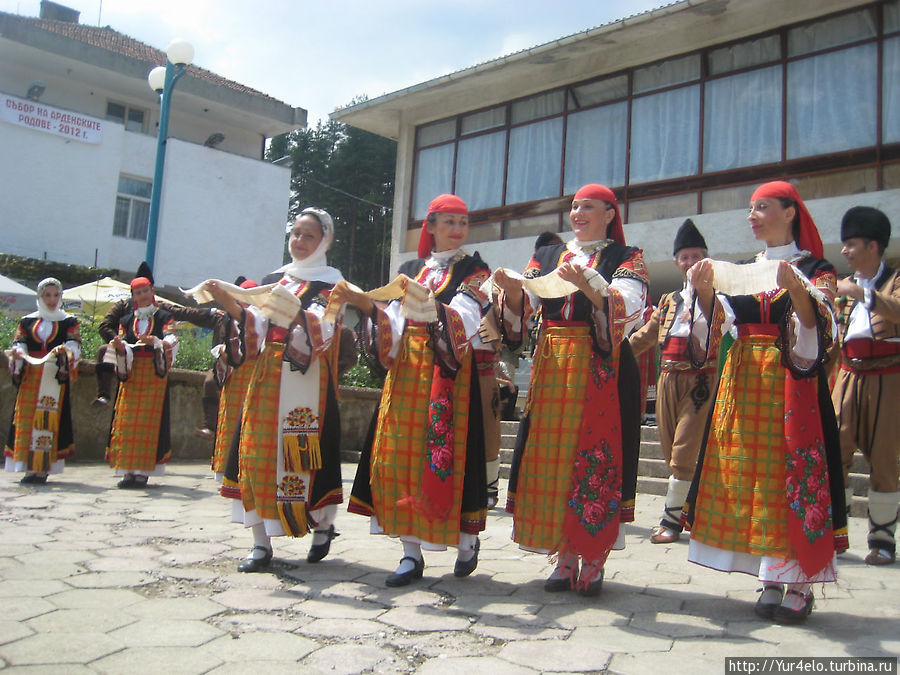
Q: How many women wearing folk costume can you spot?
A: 7